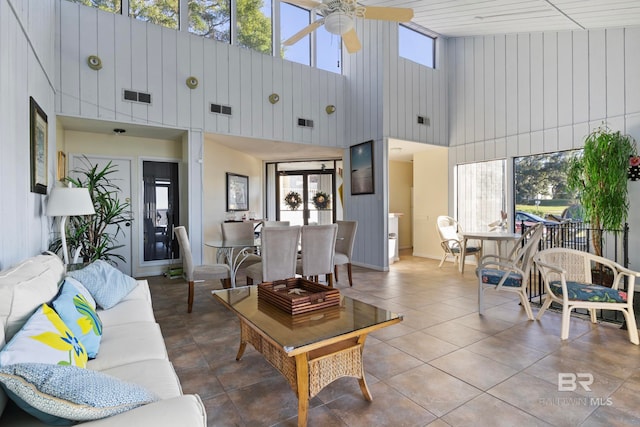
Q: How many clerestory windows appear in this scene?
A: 7